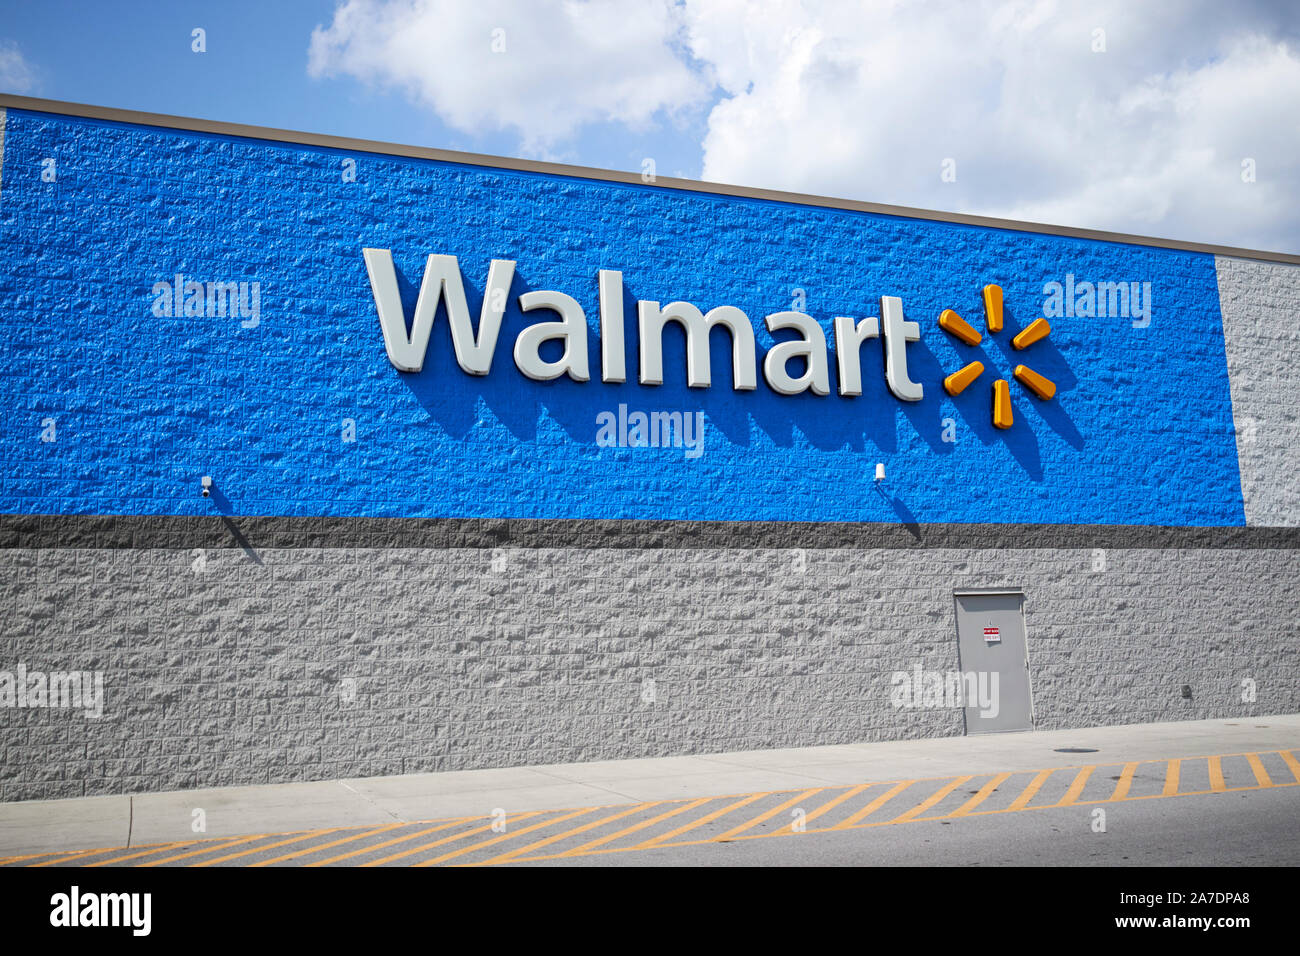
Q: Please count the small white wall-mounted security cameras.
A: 2